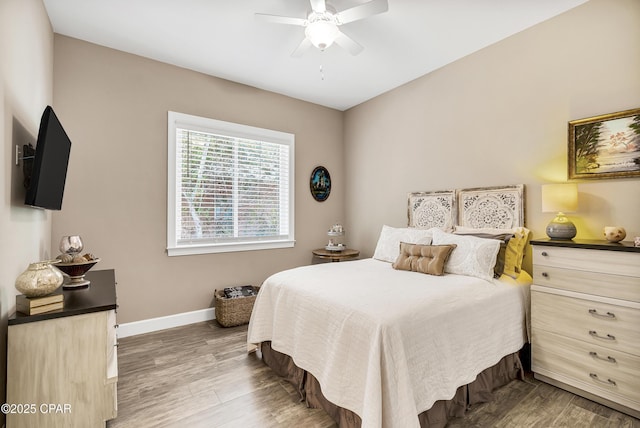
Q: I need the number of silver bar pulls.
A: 4